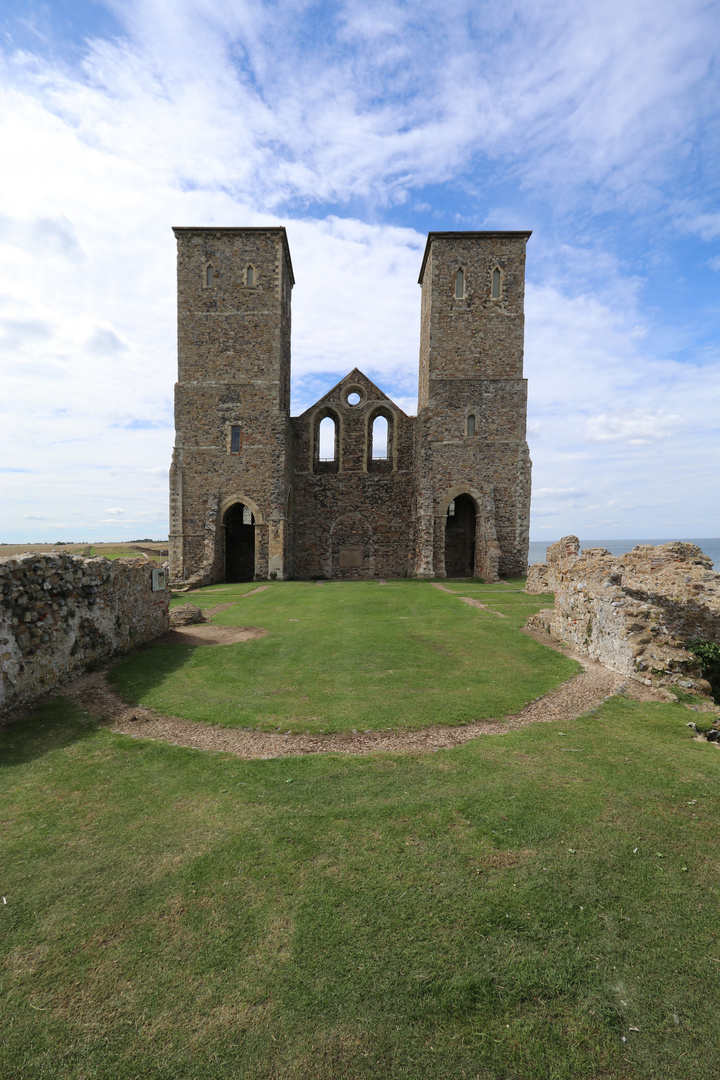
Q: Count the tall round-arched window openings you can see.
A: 2